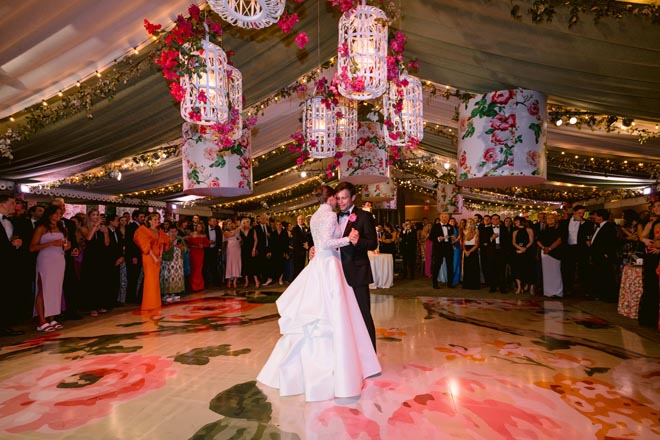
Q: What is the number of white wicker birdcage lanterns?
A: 7